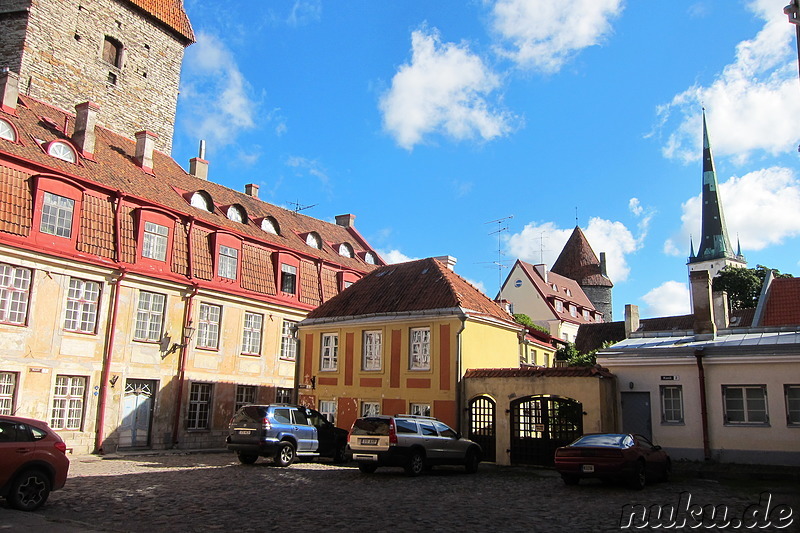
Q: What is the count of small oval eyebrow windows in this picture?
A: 8